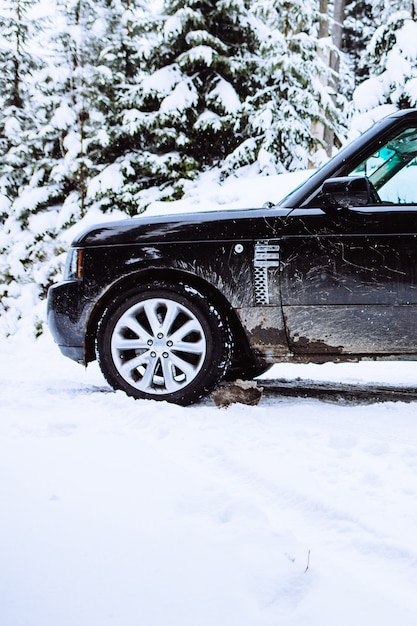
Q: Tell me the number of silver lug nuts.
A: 5